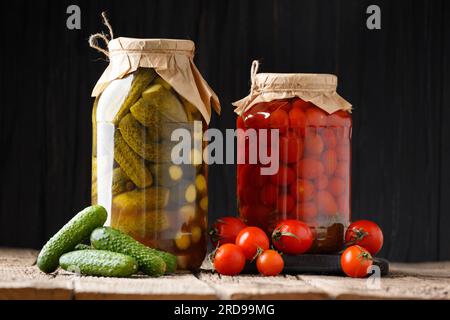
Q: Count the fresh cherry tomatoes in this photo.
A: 7